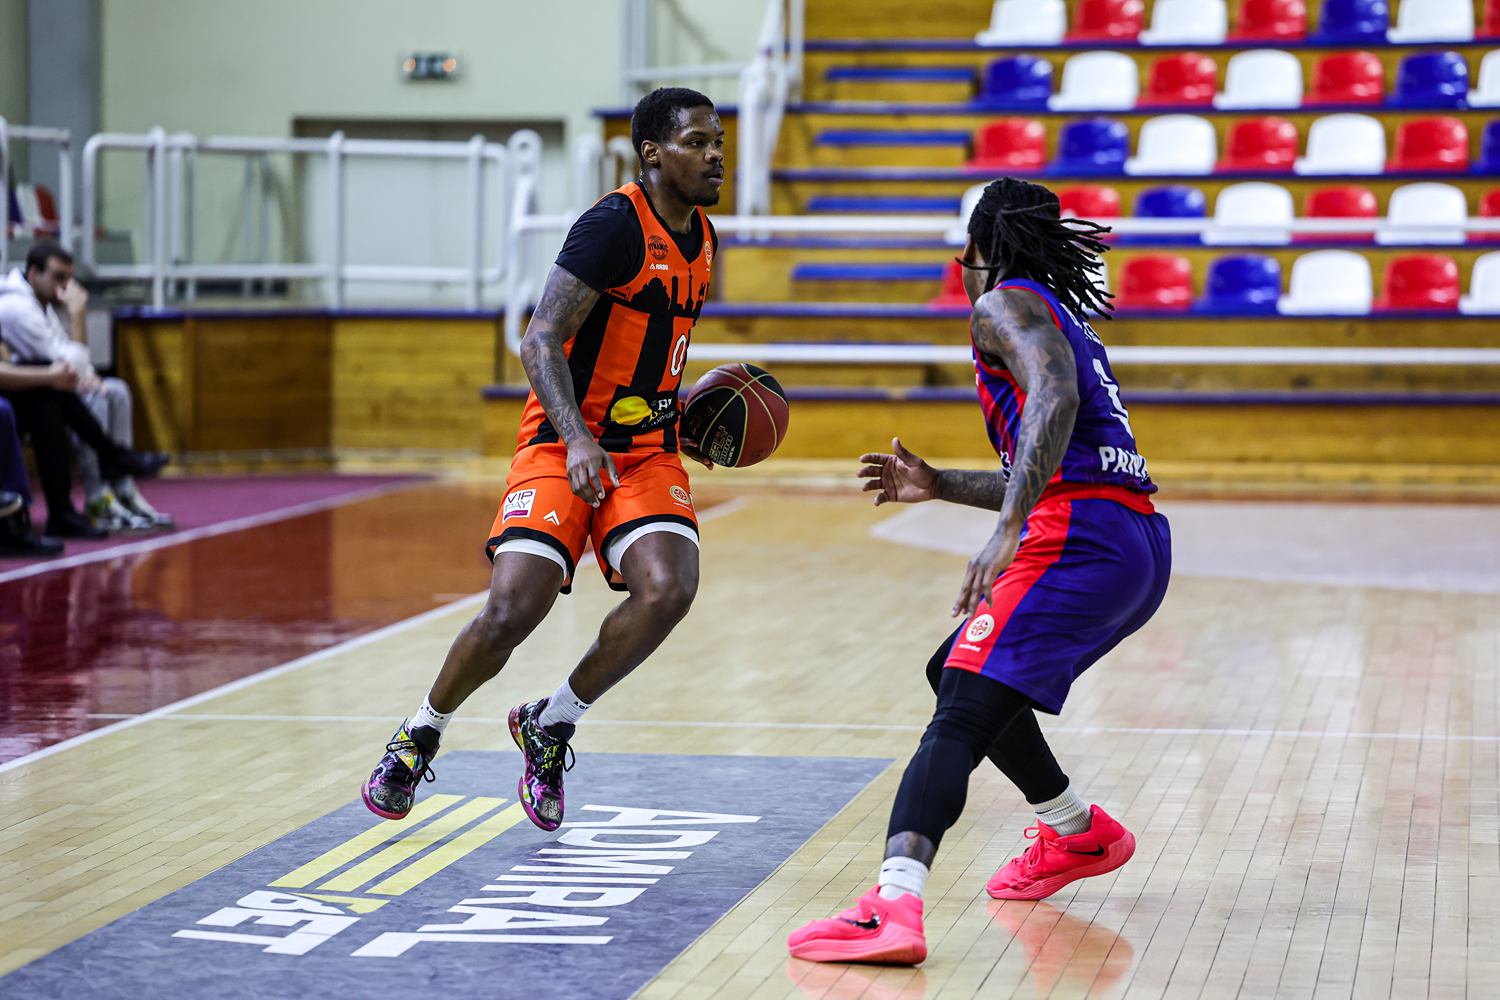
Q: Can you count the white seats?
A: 14